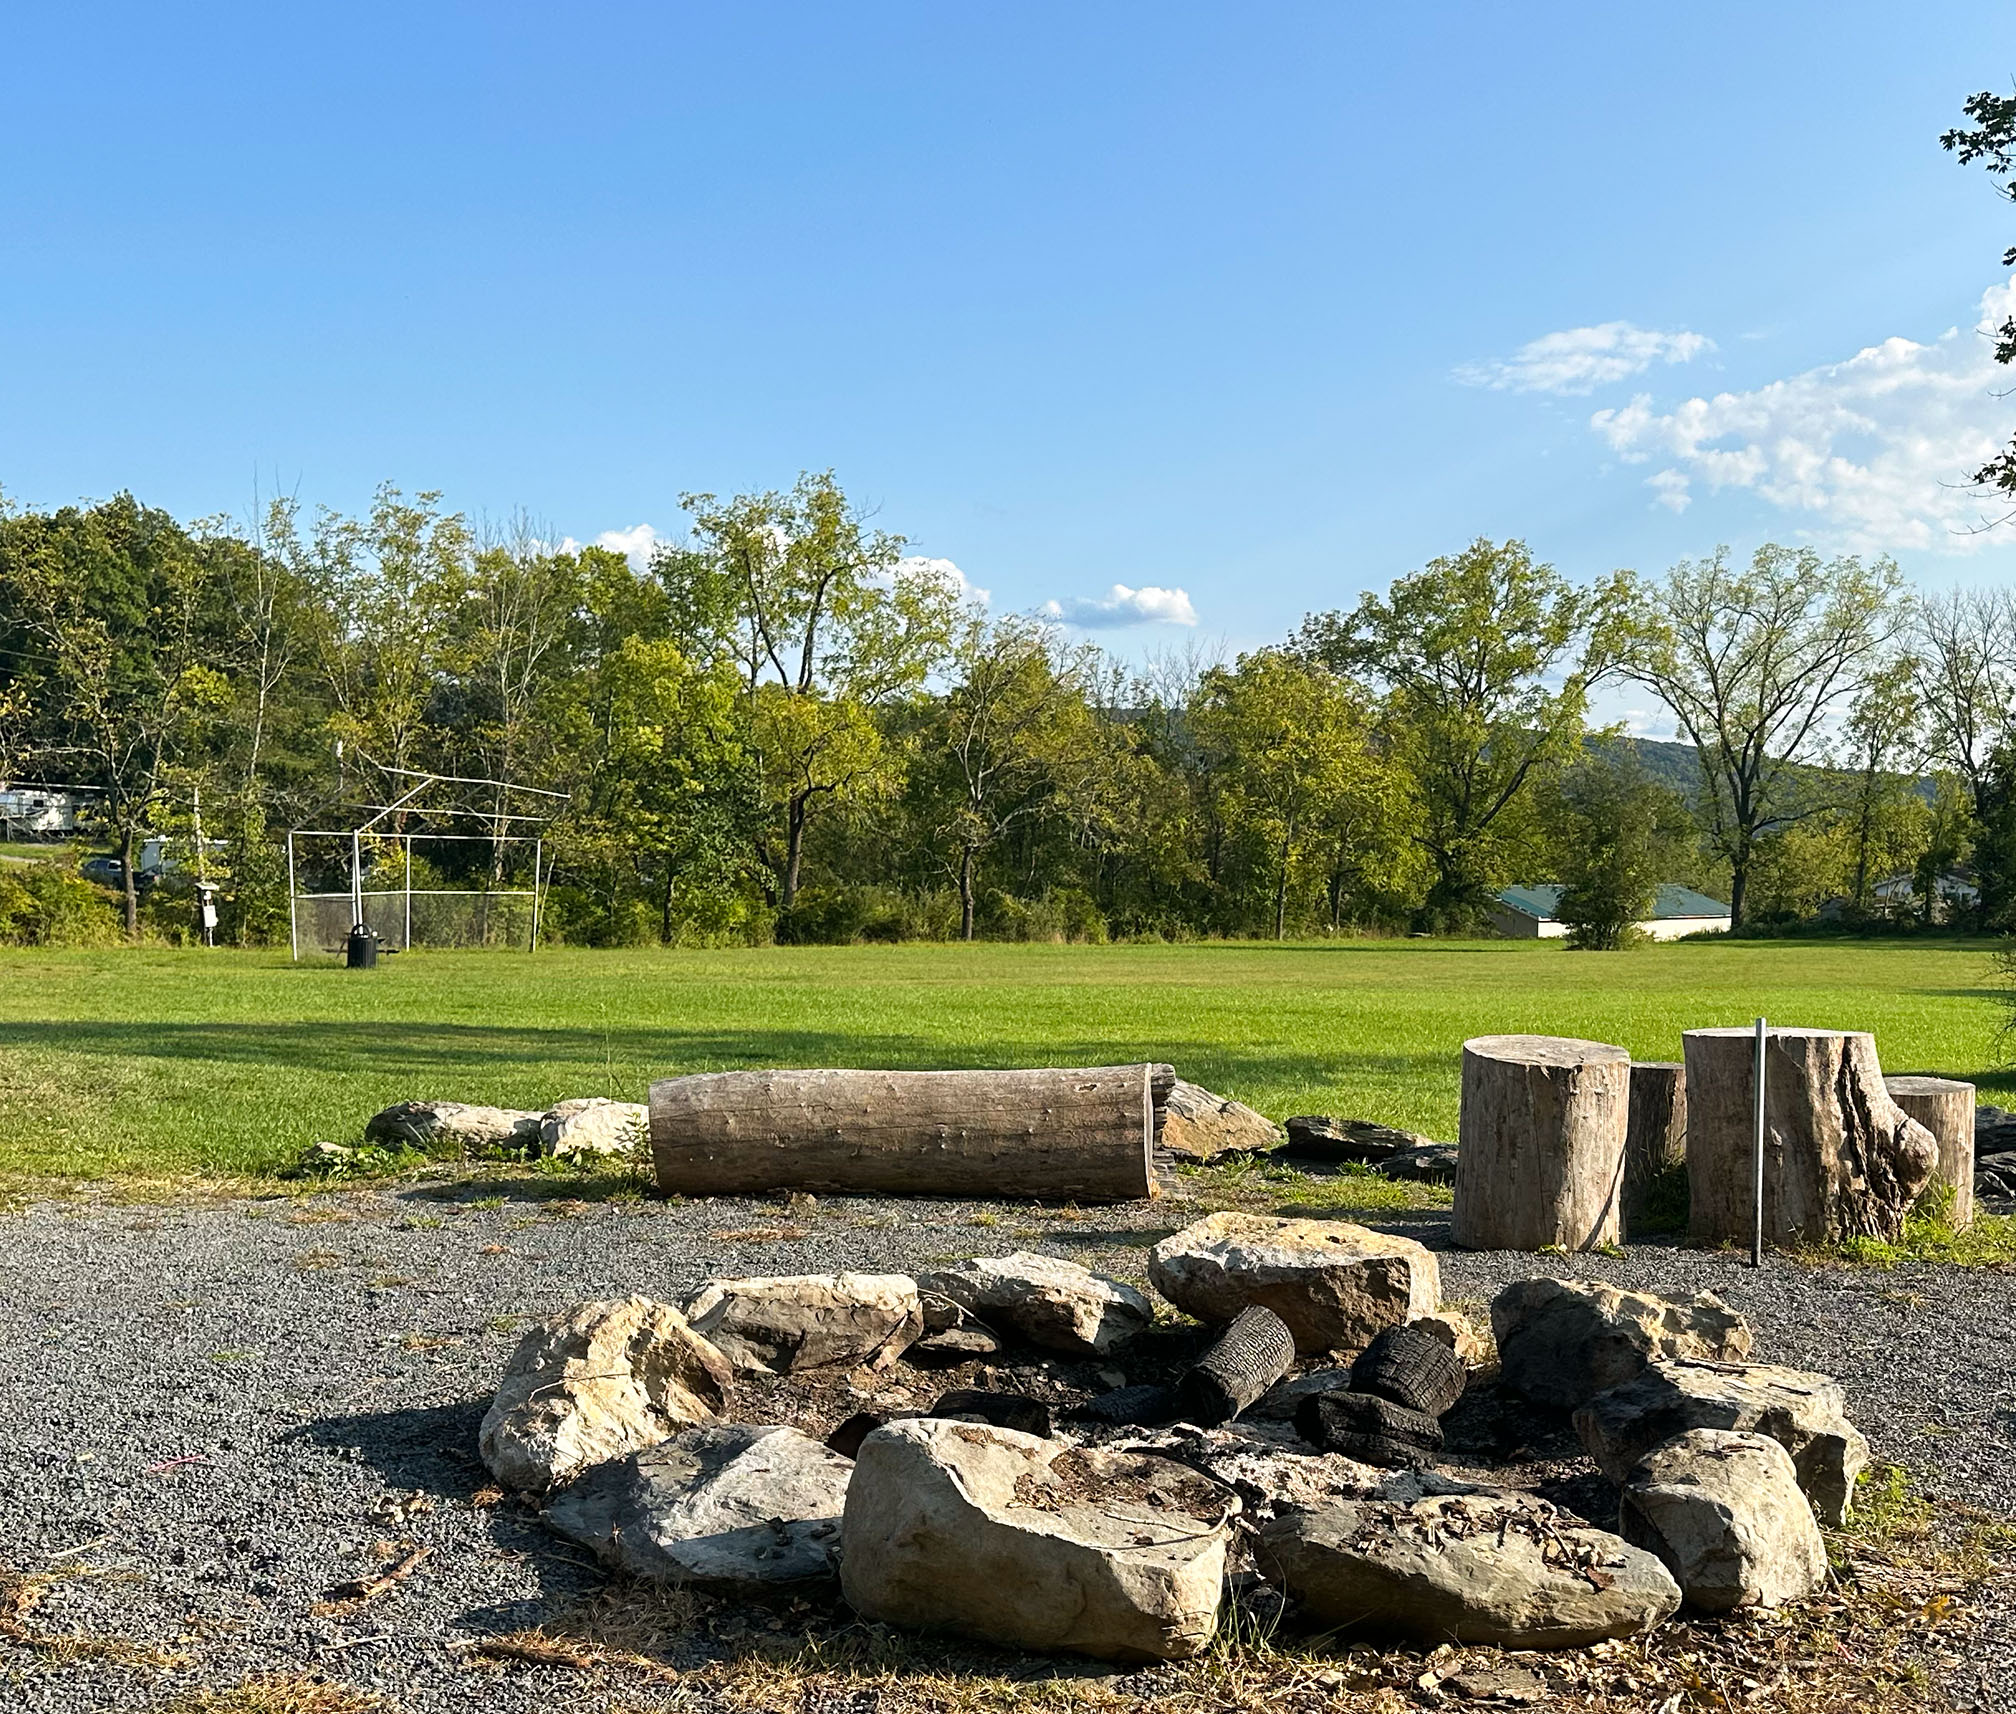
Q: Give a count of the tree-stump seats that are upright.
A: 4